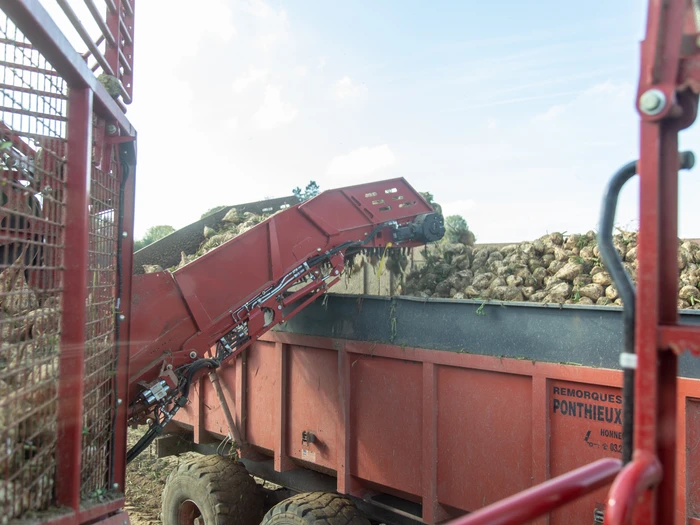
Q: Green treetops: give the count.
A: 5